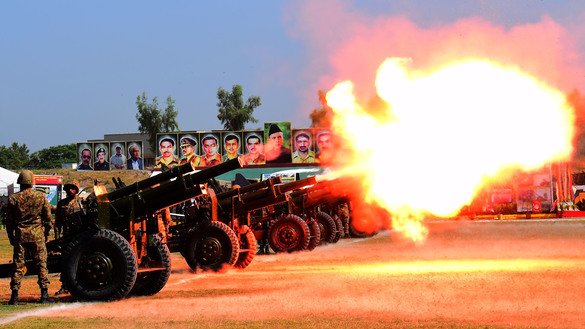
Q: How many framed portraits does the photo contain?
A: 12